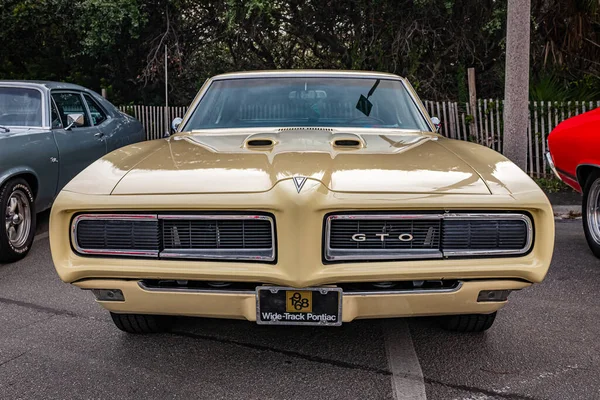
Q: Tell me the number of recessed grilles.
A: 2